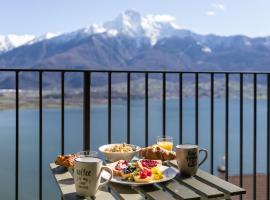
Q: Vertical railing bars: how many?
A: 15